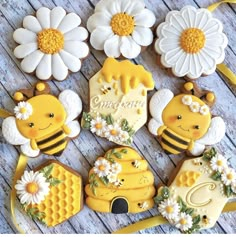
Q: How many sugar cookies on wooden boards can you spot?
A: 9